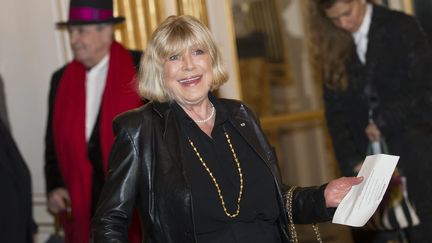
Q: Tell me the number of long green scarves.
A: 0